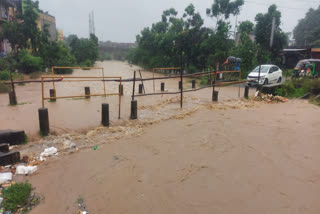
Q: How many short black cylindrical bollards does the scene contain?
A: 13